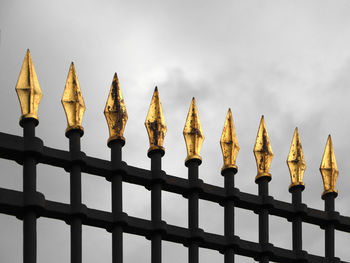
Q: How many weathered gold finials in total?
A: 9